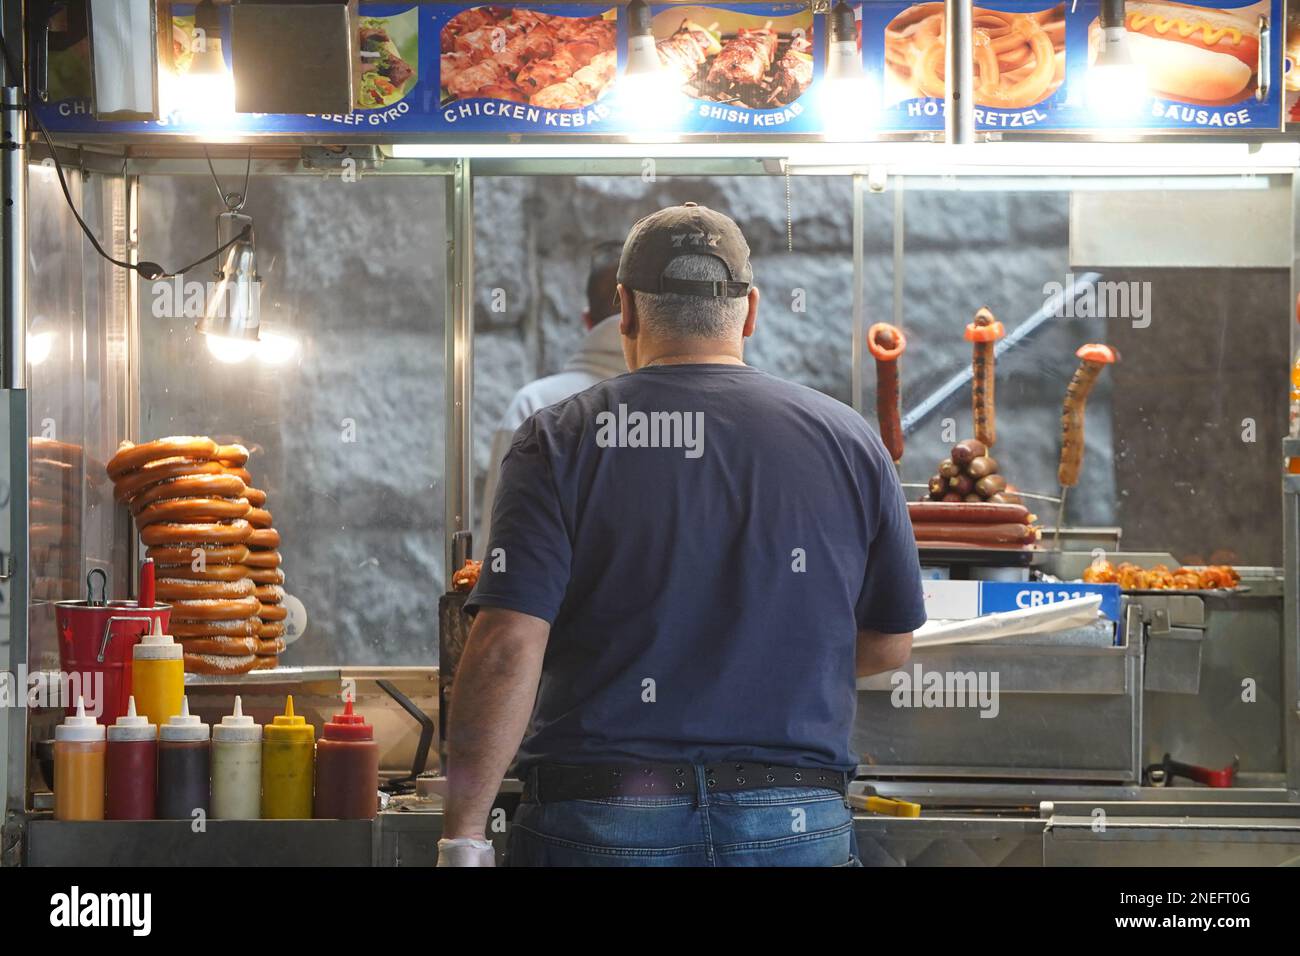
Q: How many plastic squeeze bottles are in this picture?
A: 7